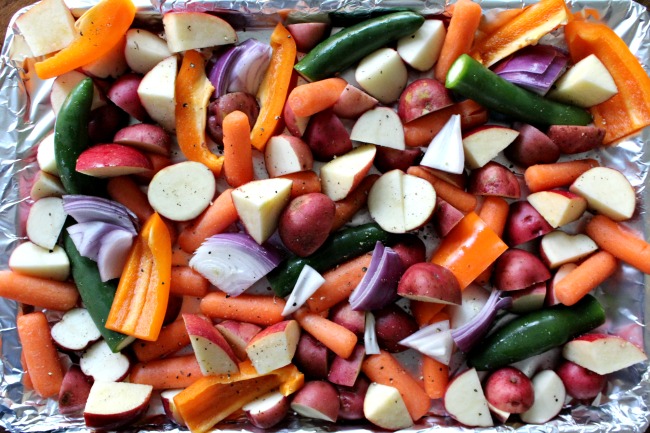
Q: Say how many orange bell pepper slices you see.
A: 8